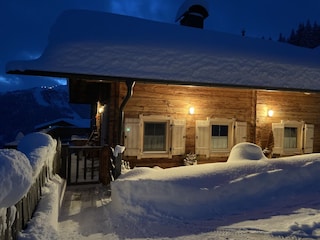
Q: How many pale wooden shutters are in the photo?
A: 6